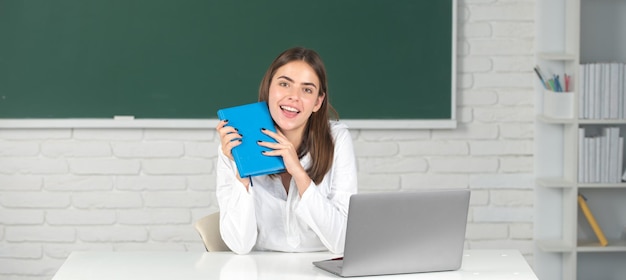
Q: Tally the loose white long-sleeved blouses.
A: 1